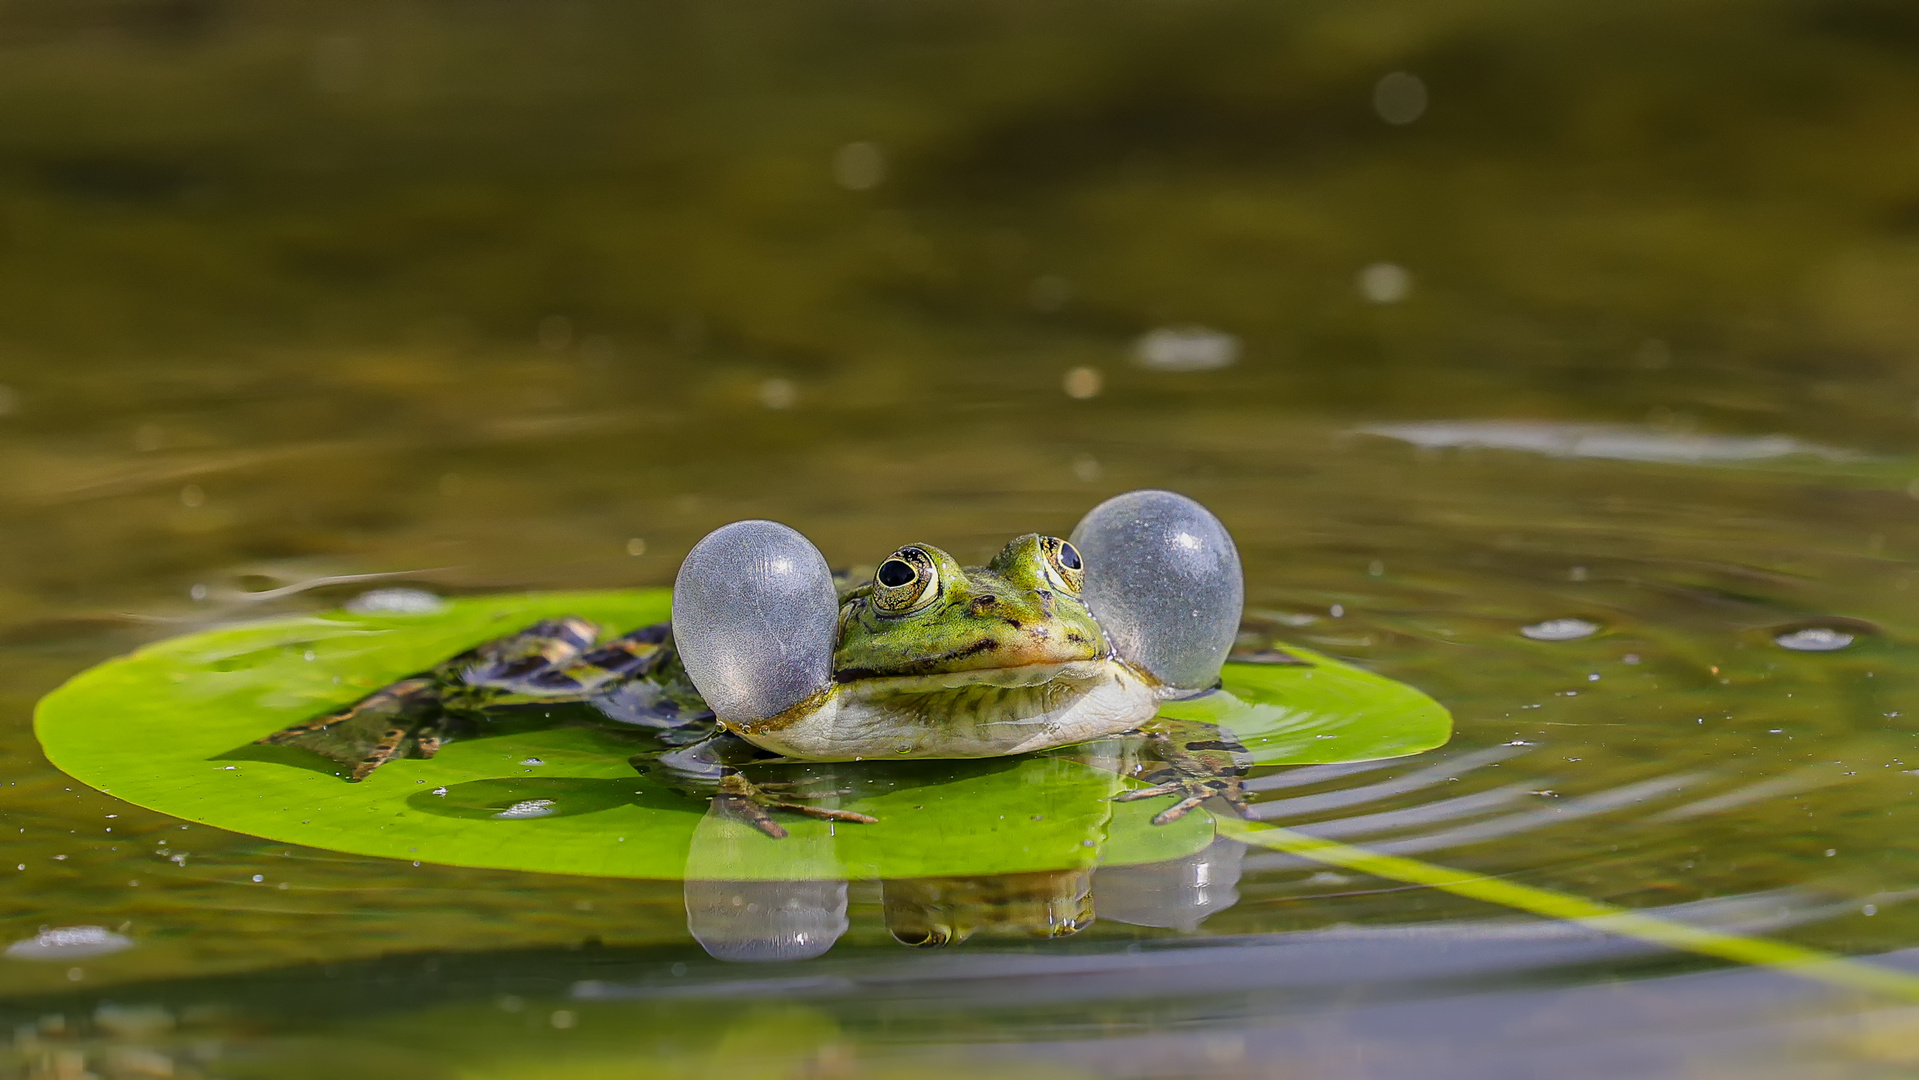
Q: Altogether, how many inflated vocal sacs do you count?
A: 2